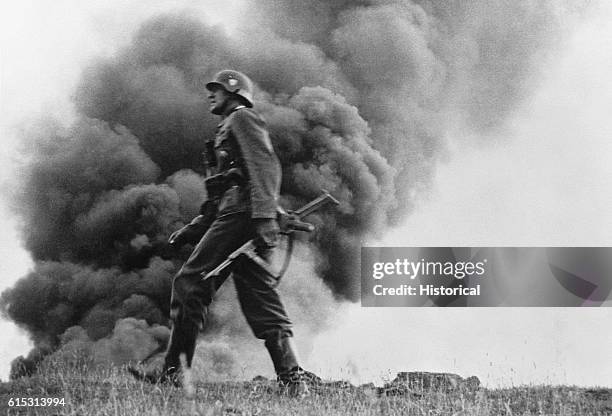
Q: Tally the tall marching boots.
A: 2